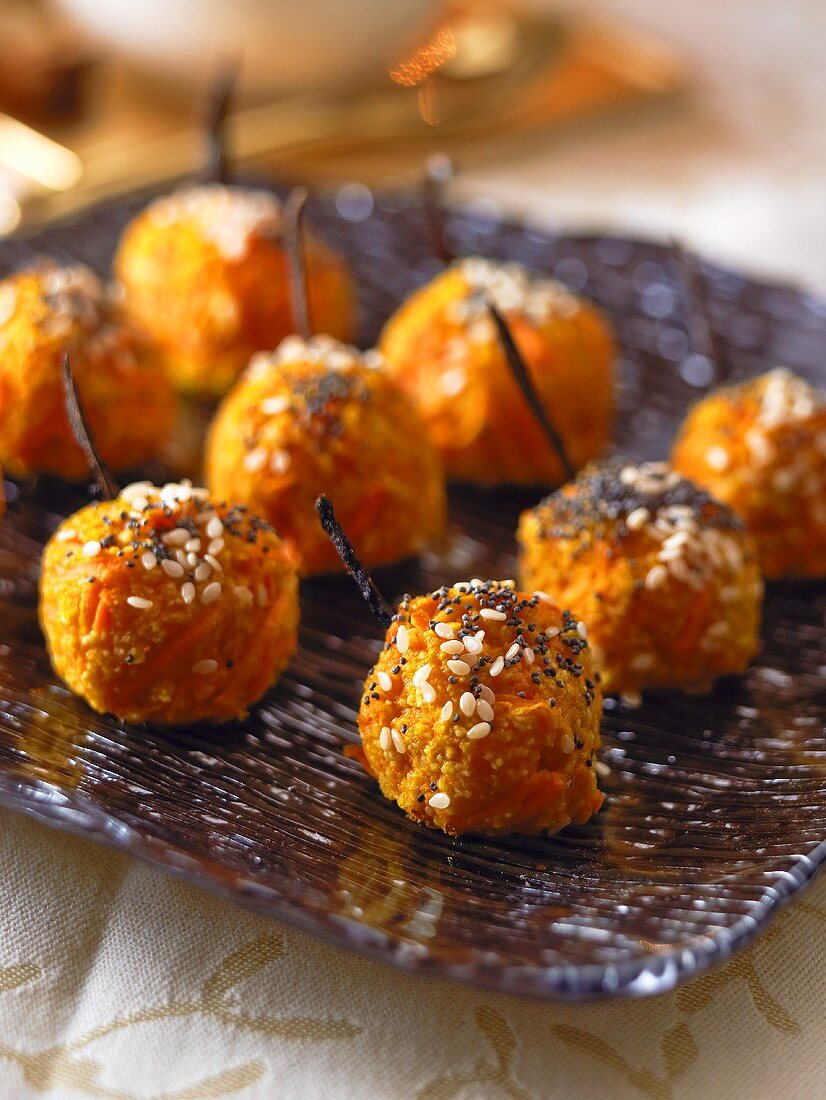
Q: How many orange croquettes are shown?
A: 8